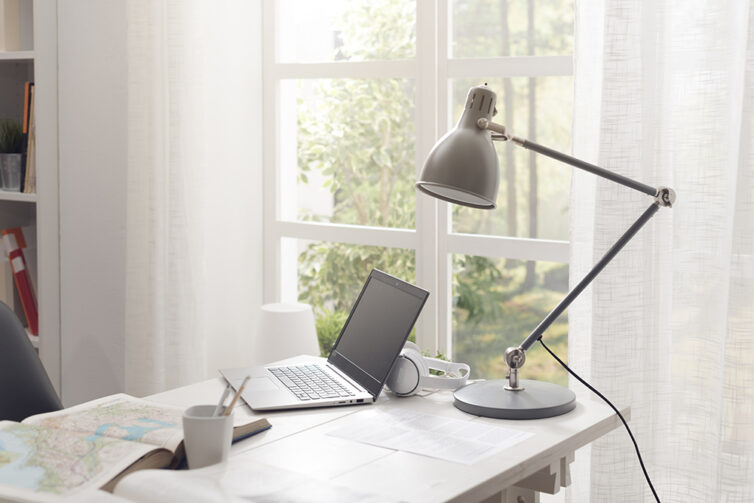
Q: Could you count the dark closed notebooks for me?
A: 0